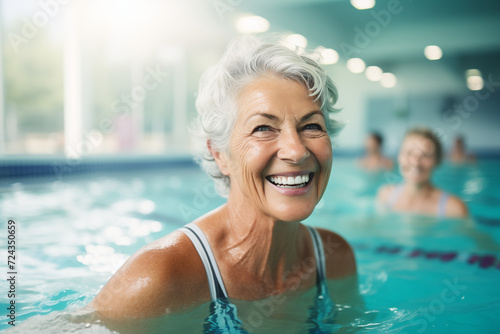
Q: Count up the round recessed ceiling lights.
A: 9